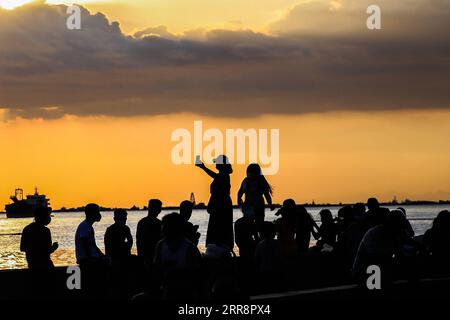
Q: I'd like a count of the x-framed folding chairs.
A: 0